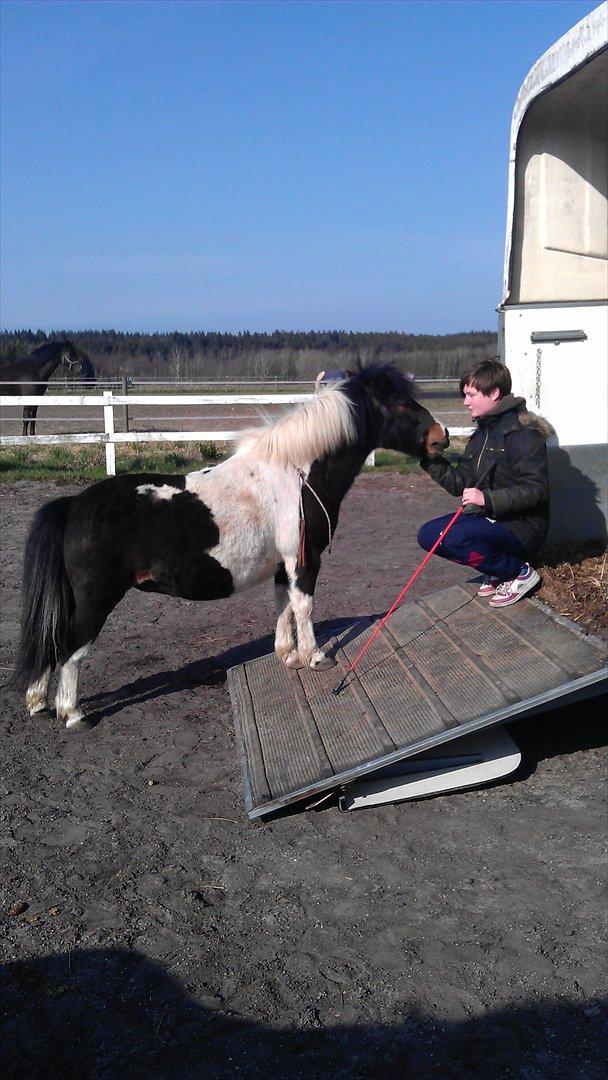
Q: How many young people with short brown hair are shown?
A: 1